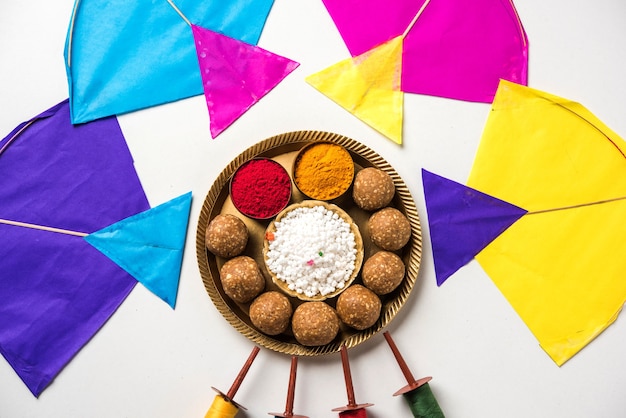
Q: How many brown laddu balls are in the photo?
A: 8